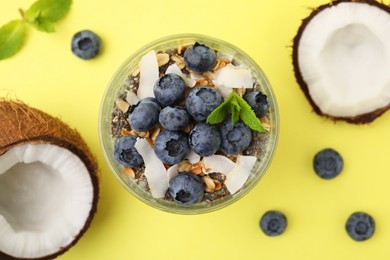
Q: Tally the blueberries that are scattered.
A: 4